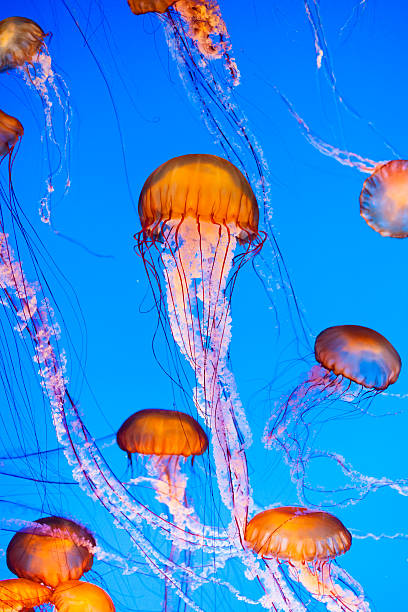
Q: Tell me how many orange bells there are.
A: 11